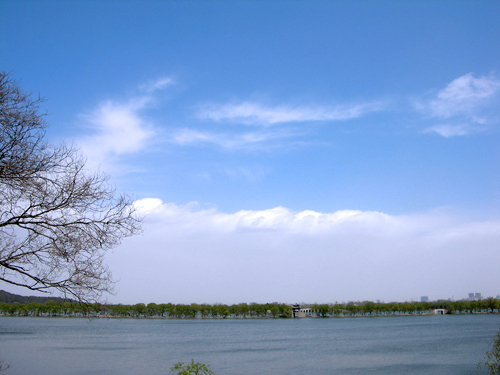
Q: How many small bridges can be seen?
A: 2